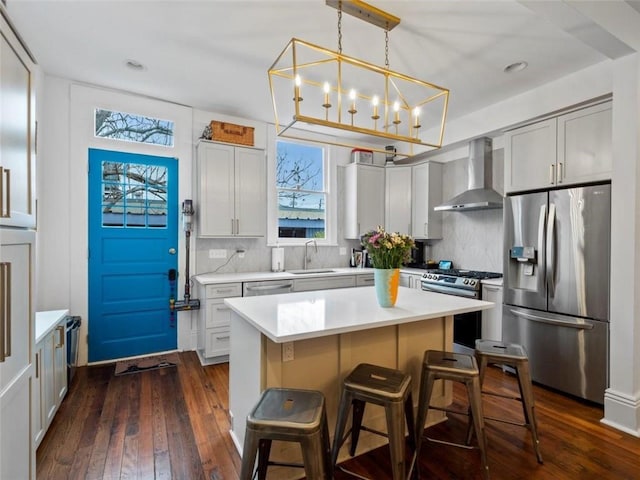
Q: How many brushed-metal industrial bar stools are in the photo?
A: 4